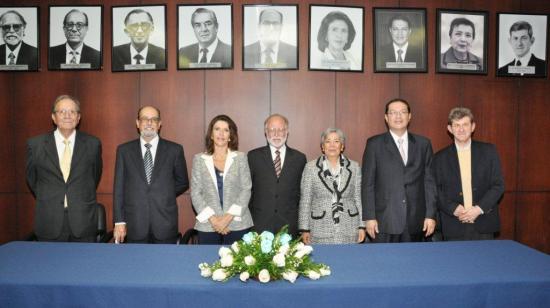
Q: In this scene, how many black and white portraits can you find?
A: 9